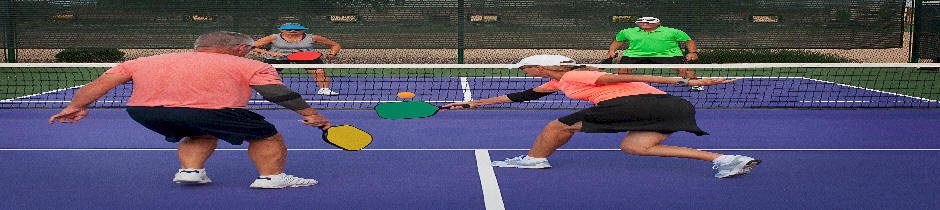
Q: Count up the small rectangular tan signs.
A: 6